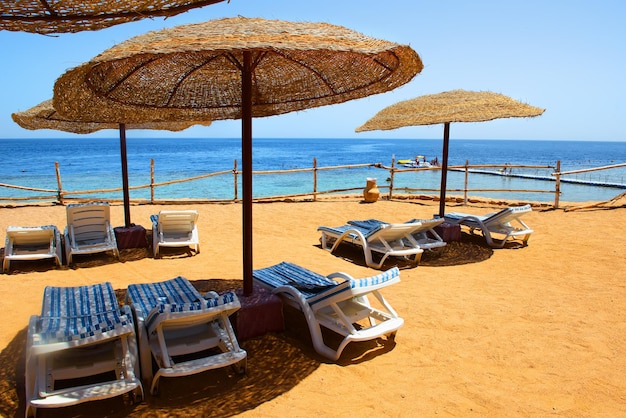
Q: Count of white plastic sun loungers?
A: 9